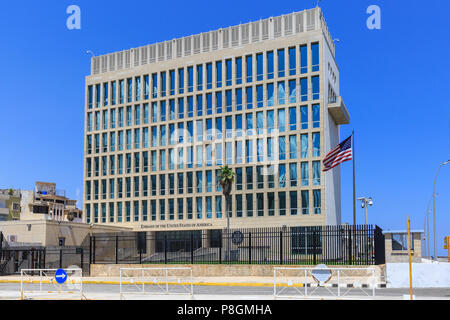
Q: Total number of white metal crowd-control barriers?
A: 3